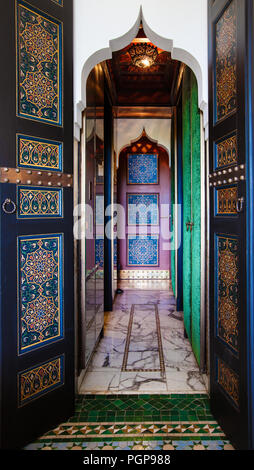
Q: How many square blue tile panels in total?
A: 3